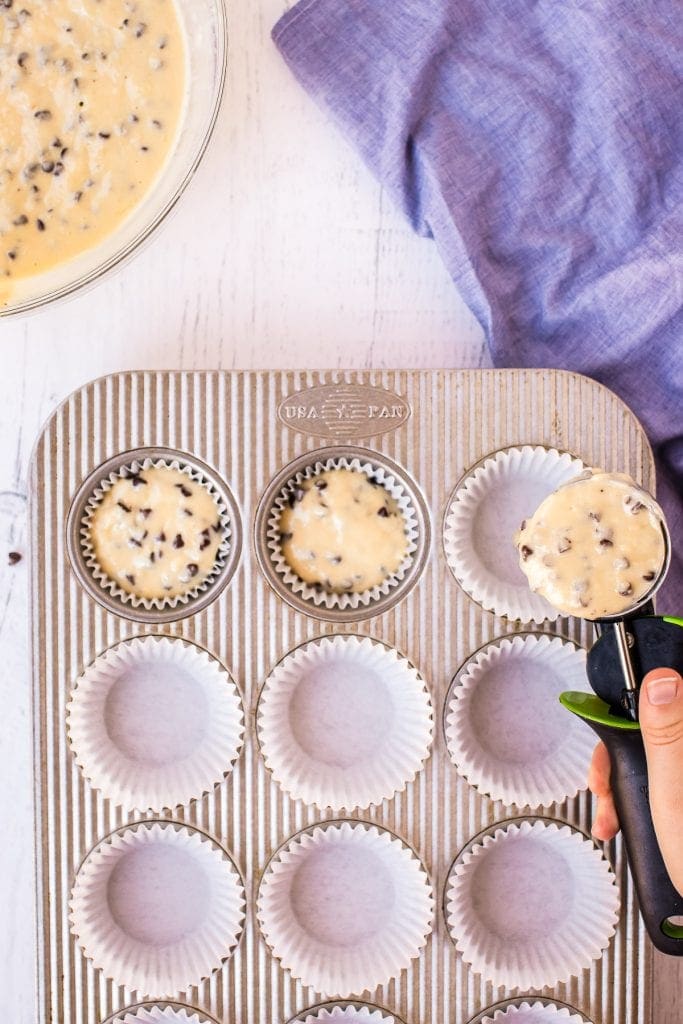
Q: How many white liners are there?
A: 12